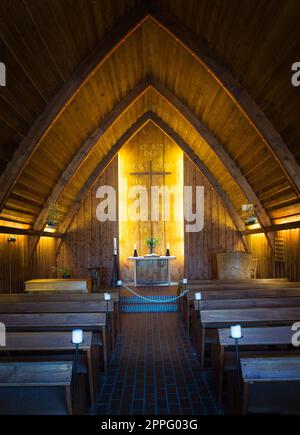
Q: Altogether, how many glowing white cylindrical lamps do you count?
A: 6